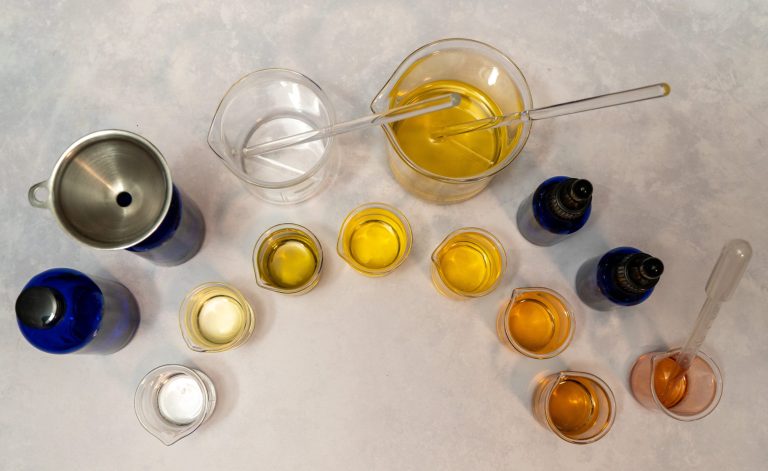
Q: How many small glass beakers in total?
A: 8